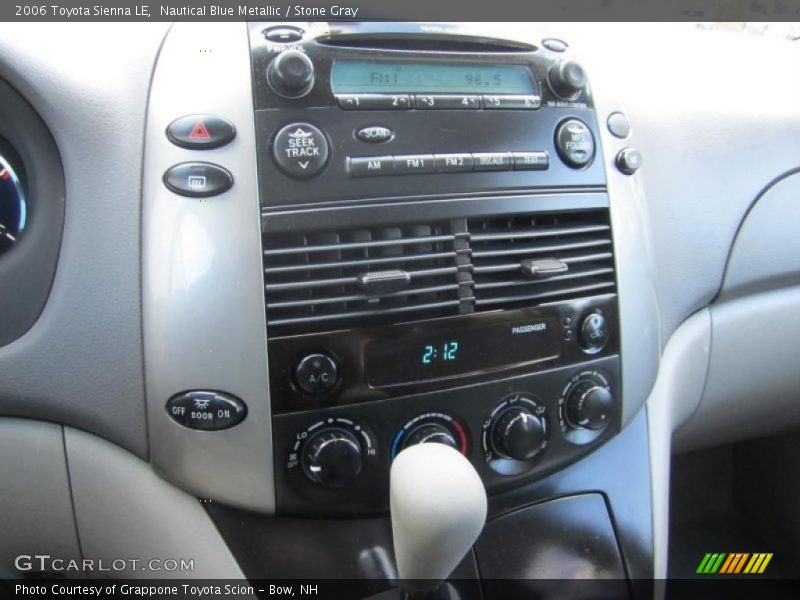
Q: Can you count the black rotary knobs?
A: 6